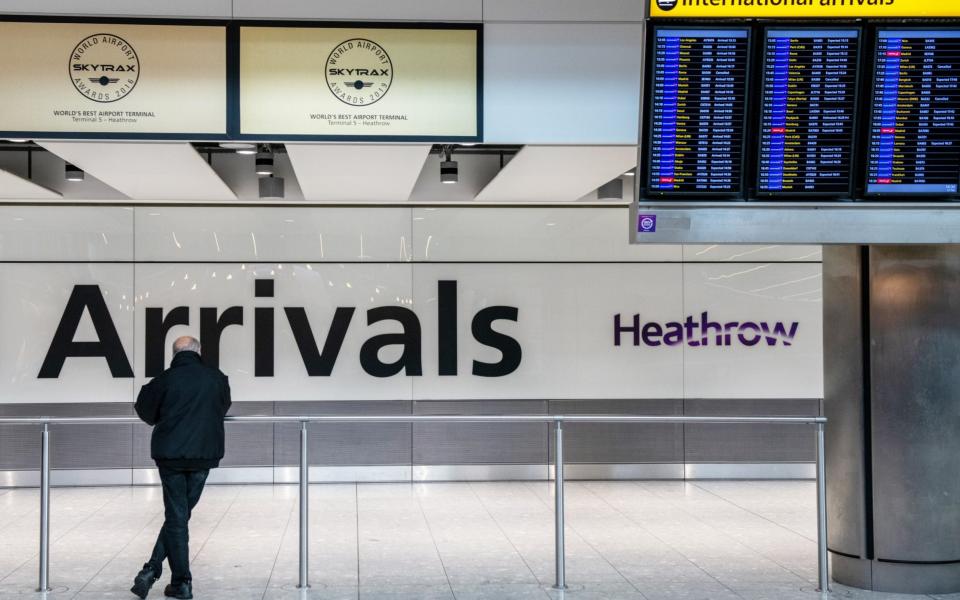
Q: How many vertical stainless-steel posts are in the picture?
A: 4